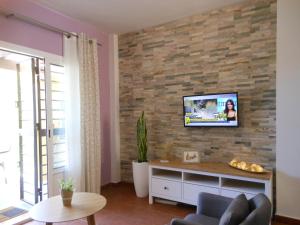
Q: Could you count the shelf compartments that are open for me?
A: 3